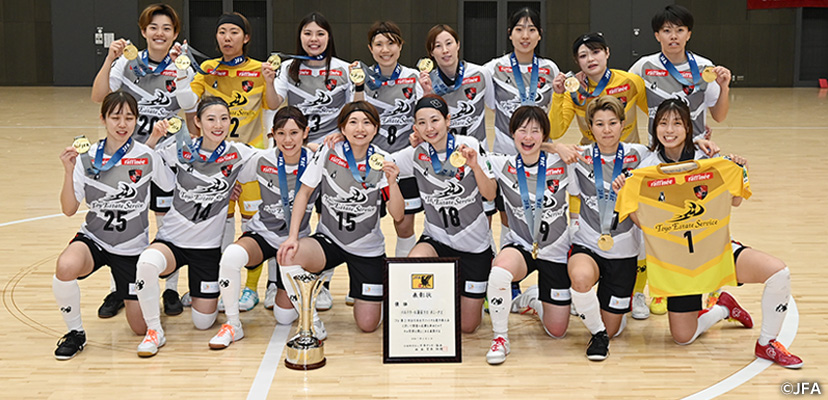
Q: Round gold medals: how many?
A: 13